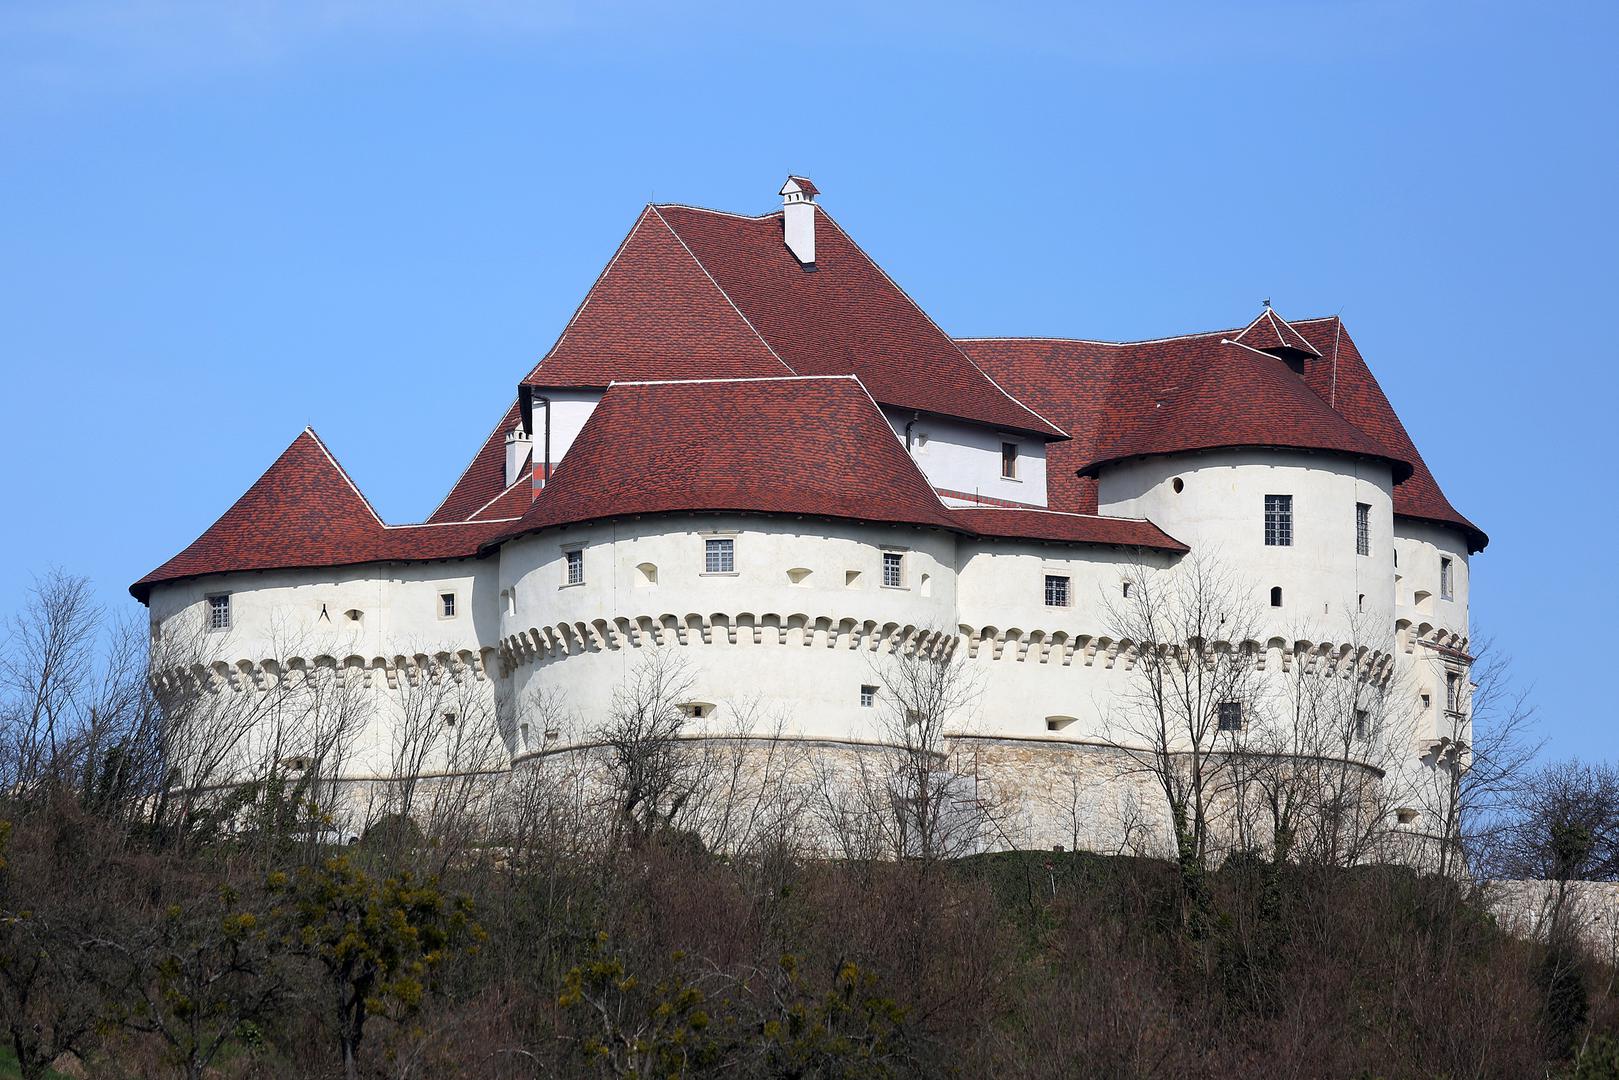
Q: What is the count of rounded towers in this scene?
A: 4